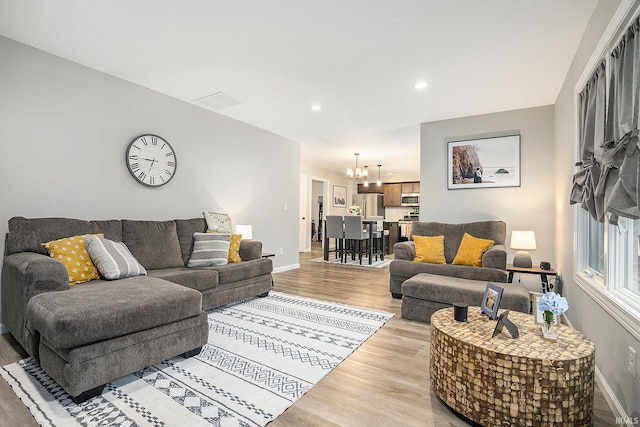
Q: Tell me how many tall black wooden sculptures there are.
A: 0